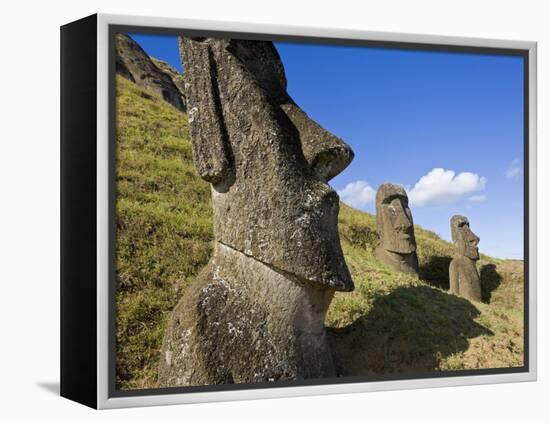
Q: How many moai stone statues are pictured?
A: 3